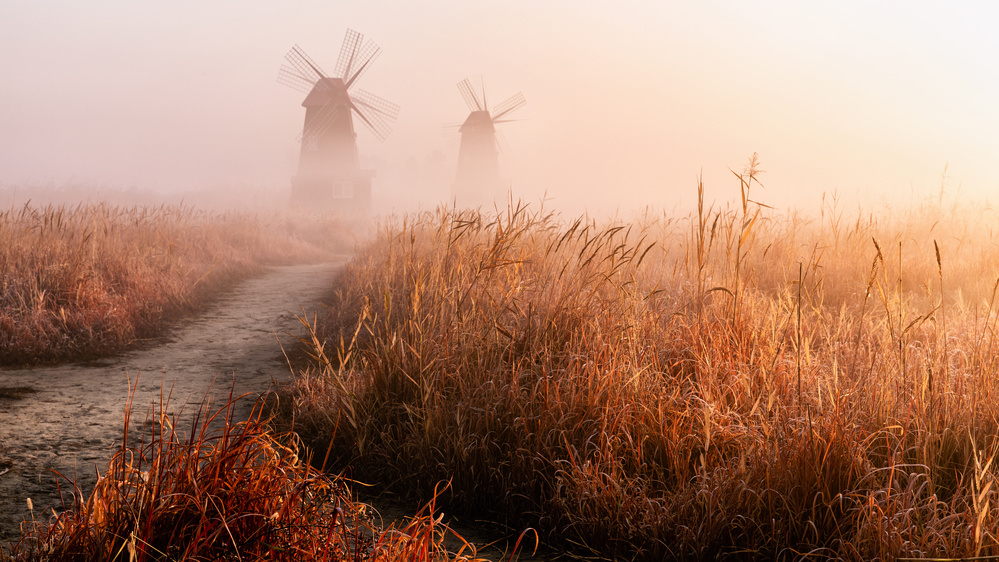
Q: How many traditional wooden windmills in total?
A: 2